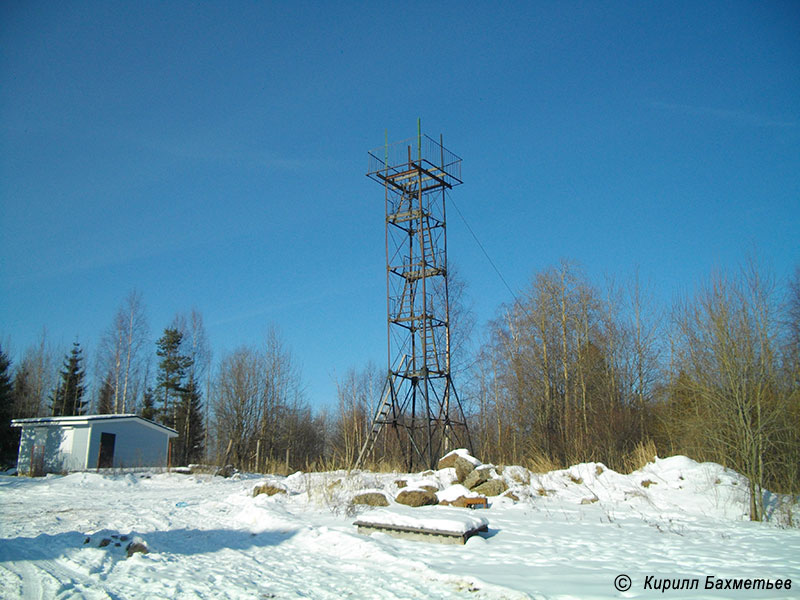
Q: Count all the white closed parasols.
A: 0